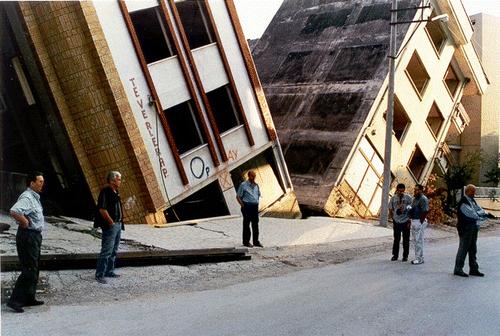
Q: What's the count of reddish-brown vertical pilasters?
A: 5